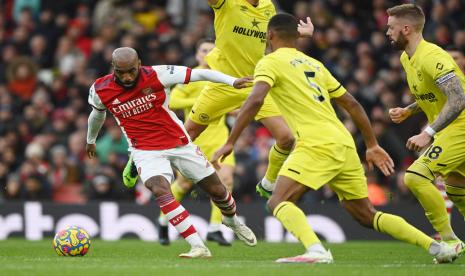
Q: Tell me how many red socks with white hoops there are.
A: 2